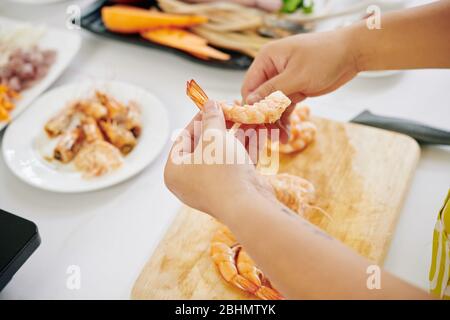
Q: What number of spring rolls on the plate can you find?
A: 0